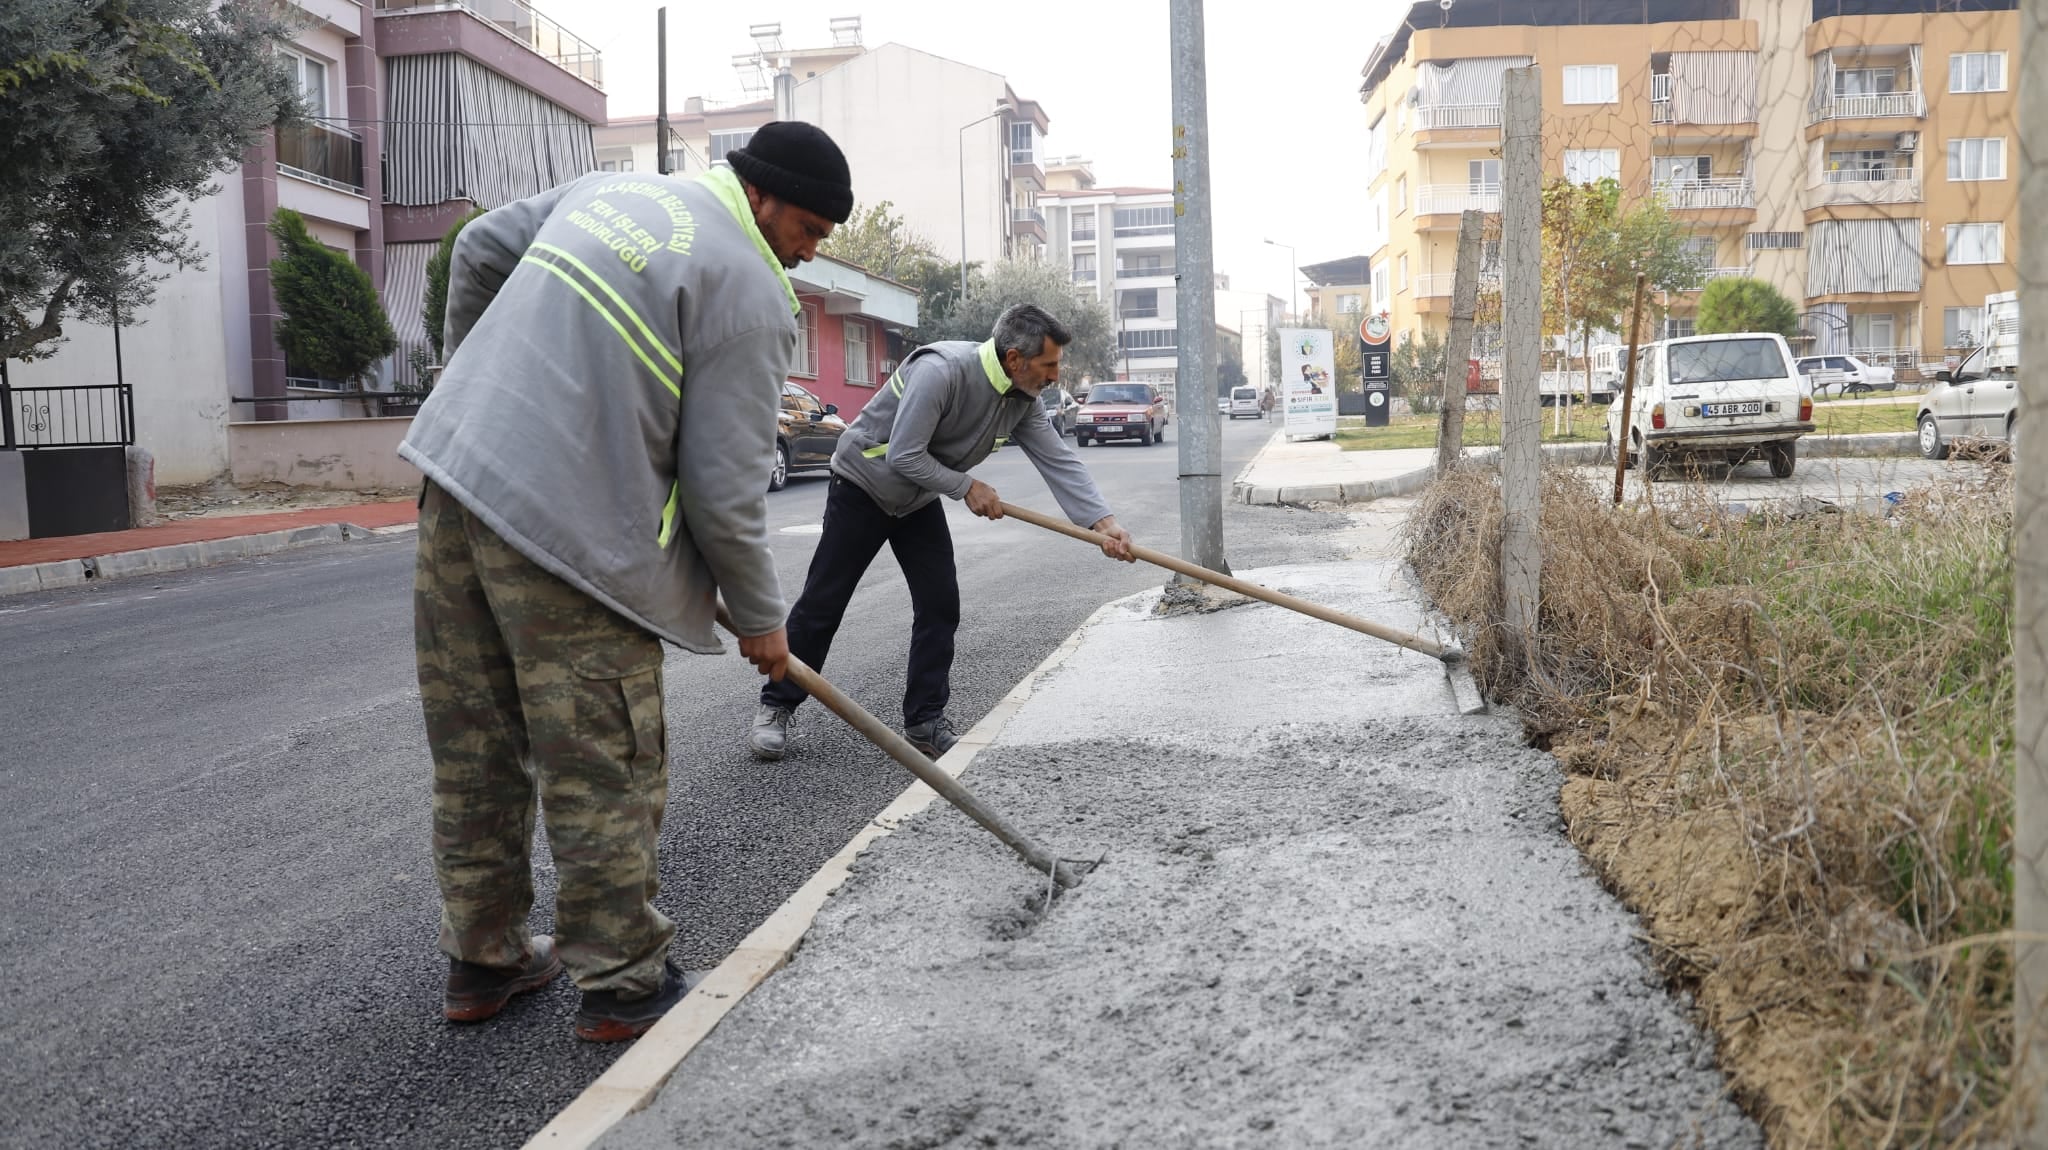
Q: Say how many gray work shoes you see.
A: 2